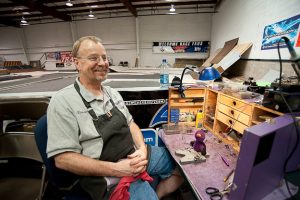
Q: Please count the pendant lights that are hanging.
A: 4